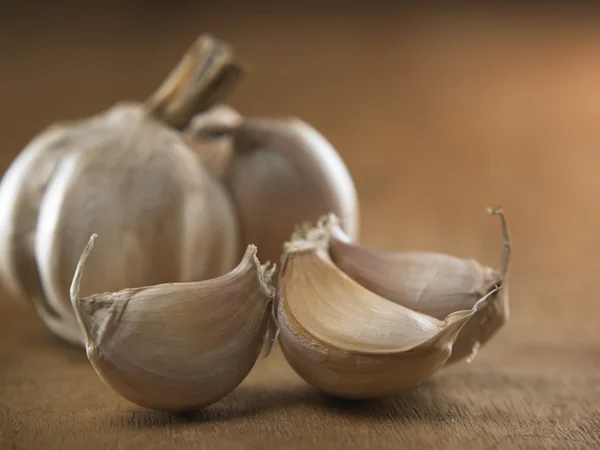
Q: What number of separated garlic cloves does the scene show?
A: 3